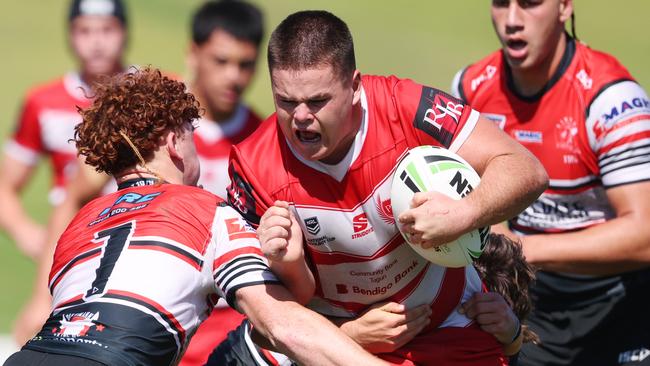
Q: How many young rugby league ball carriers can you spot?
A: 1